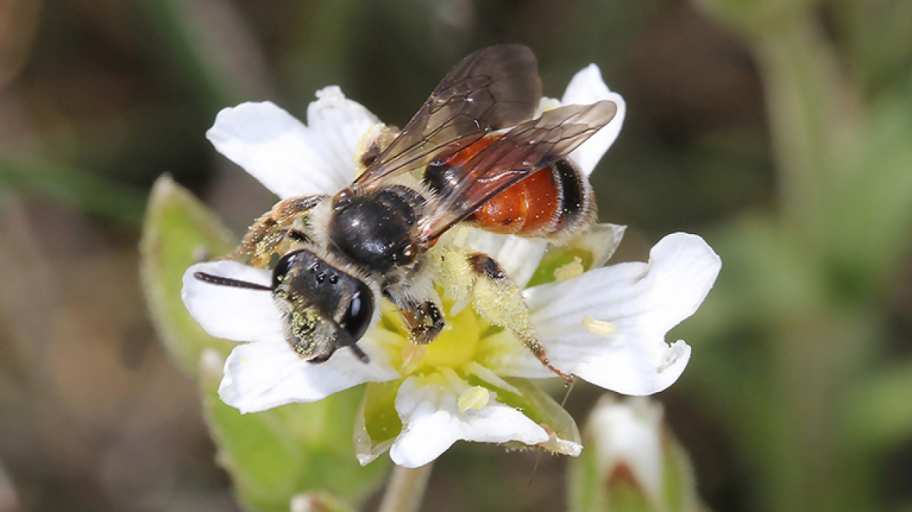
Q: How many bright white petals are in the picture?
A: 5